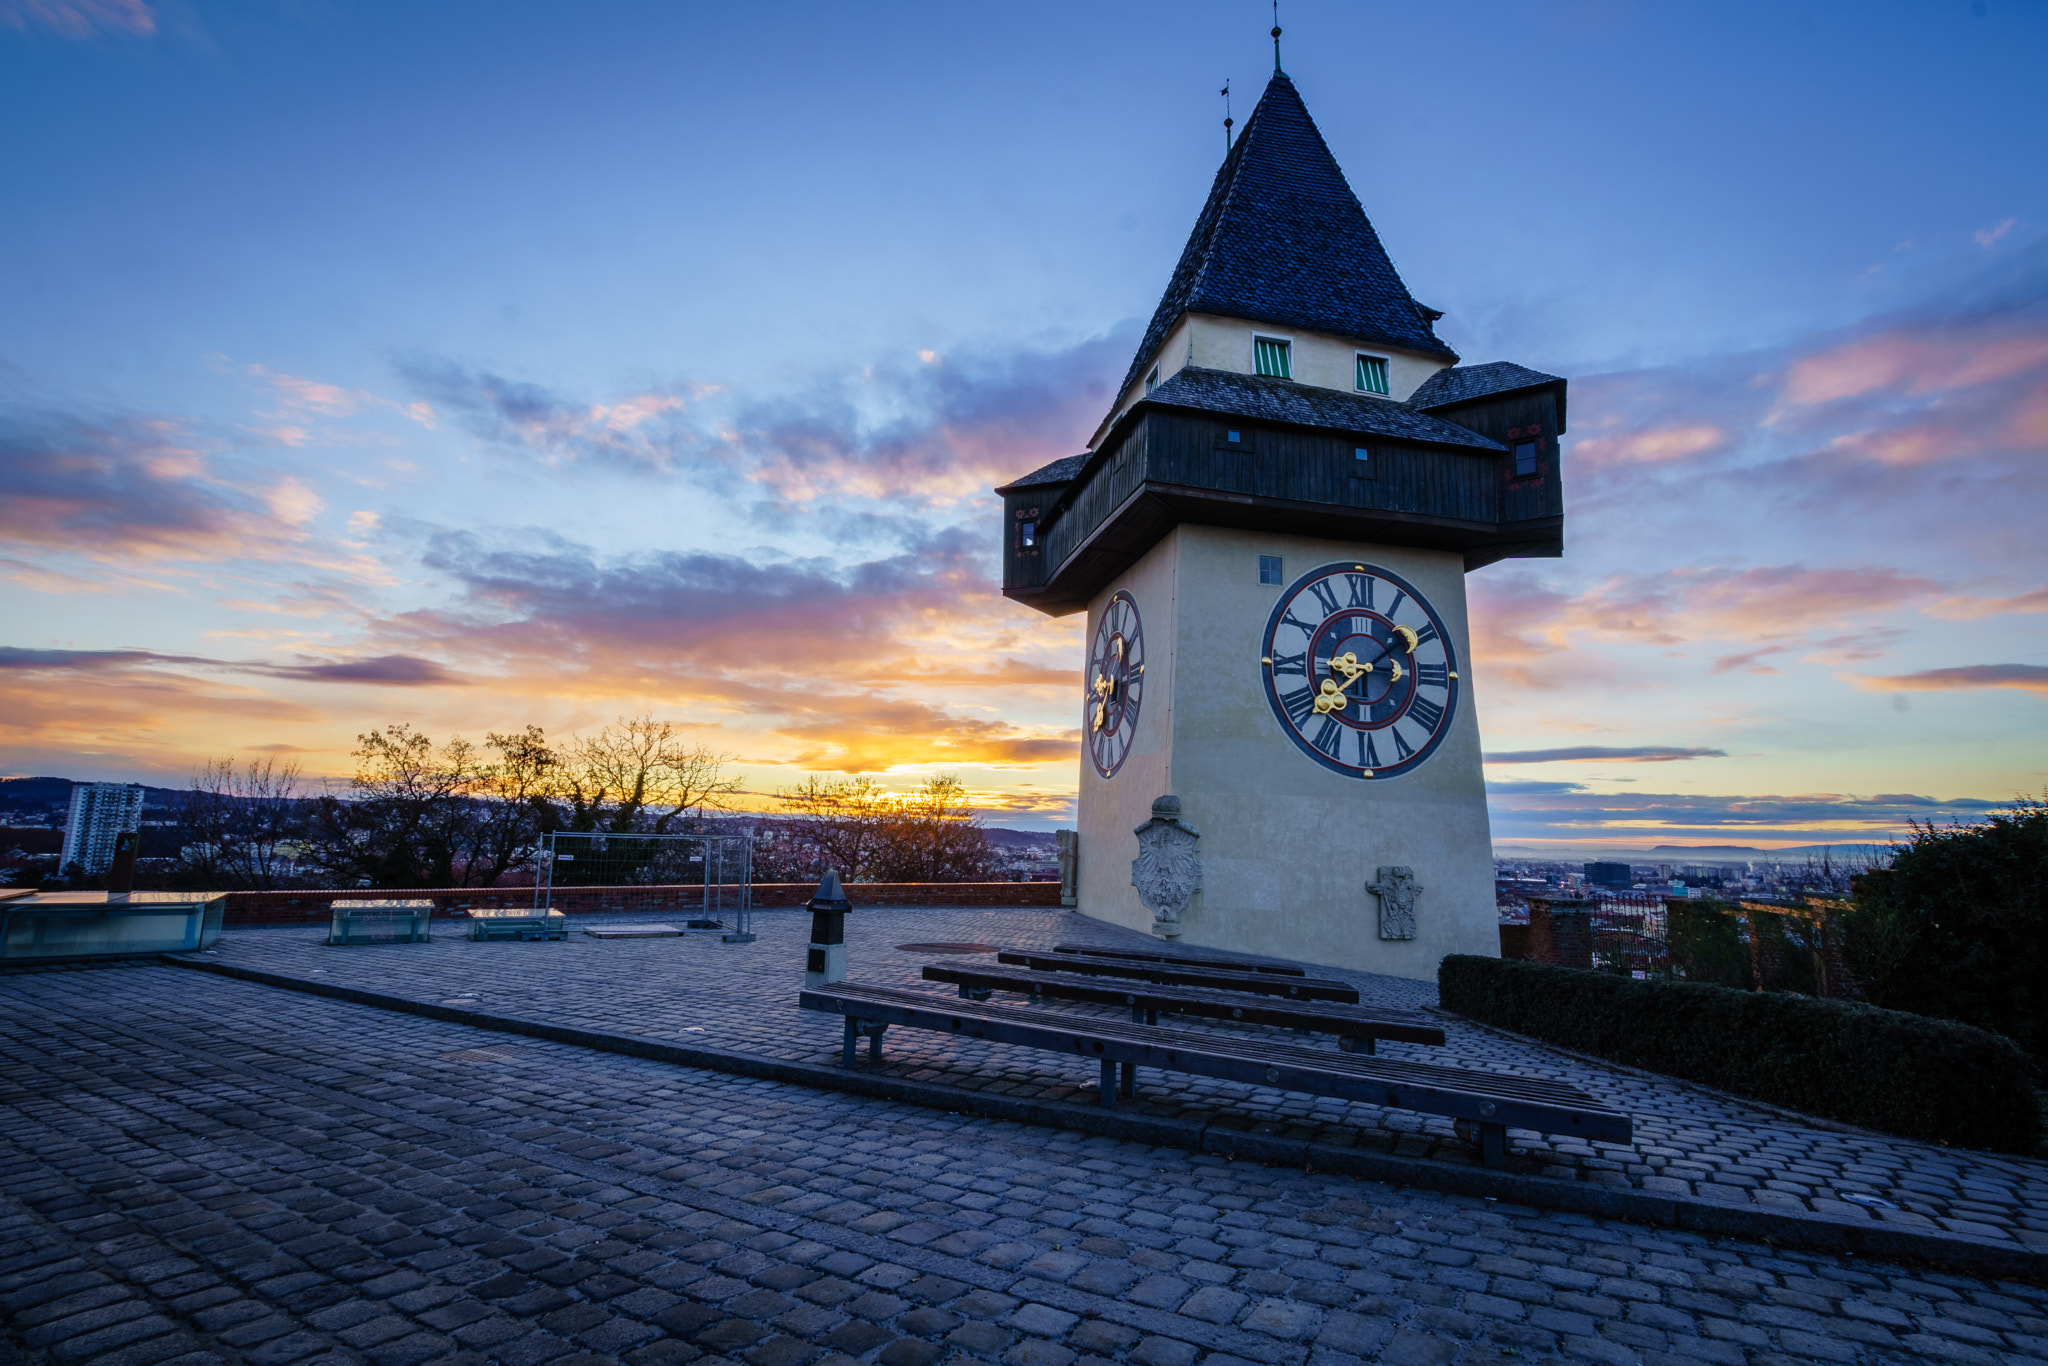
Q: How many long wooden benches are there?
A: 4